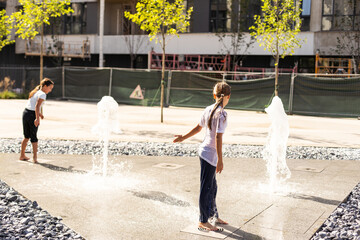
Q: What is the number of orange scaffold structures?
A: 1